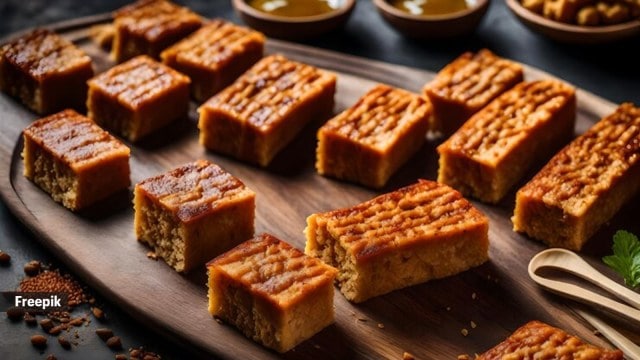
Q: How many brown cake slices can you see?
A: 14